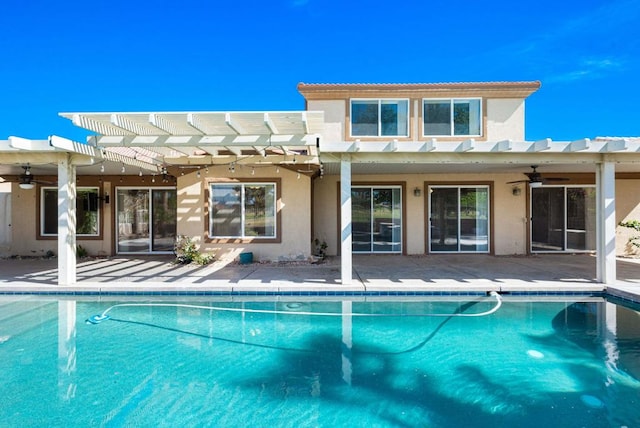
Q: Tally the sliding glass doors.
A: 4